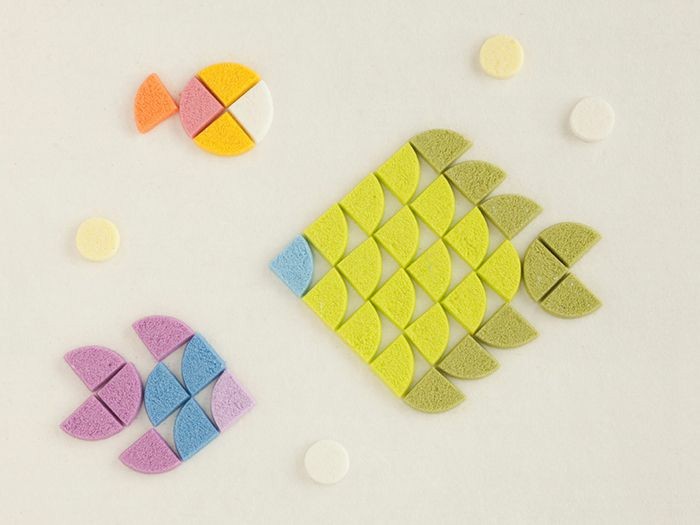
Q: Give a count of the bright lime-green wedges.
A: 15